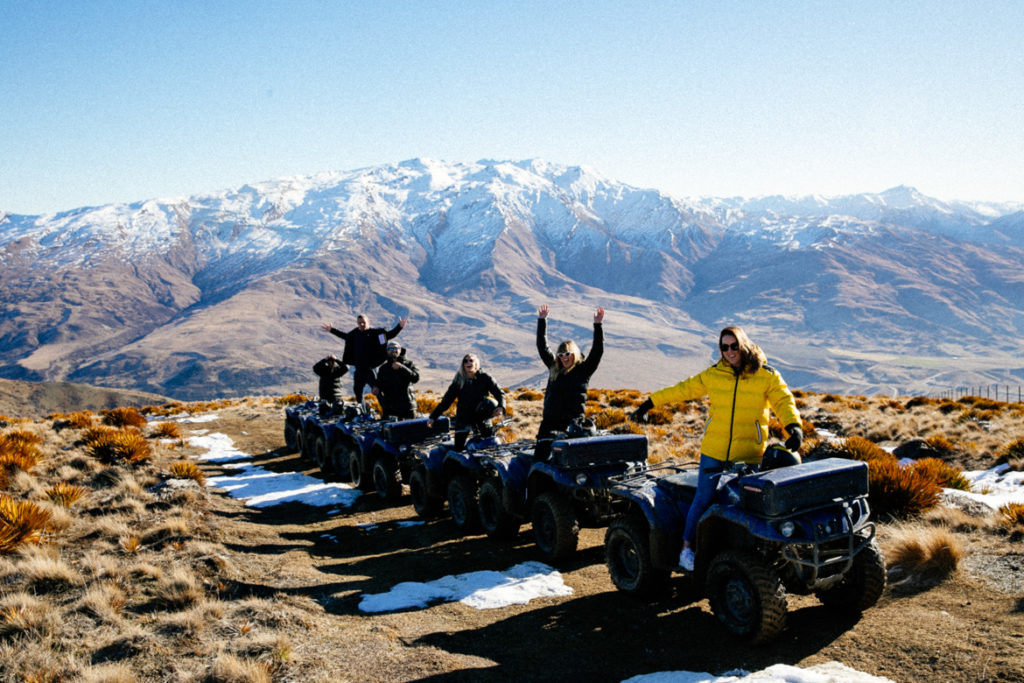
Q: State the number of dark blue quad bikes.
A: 7